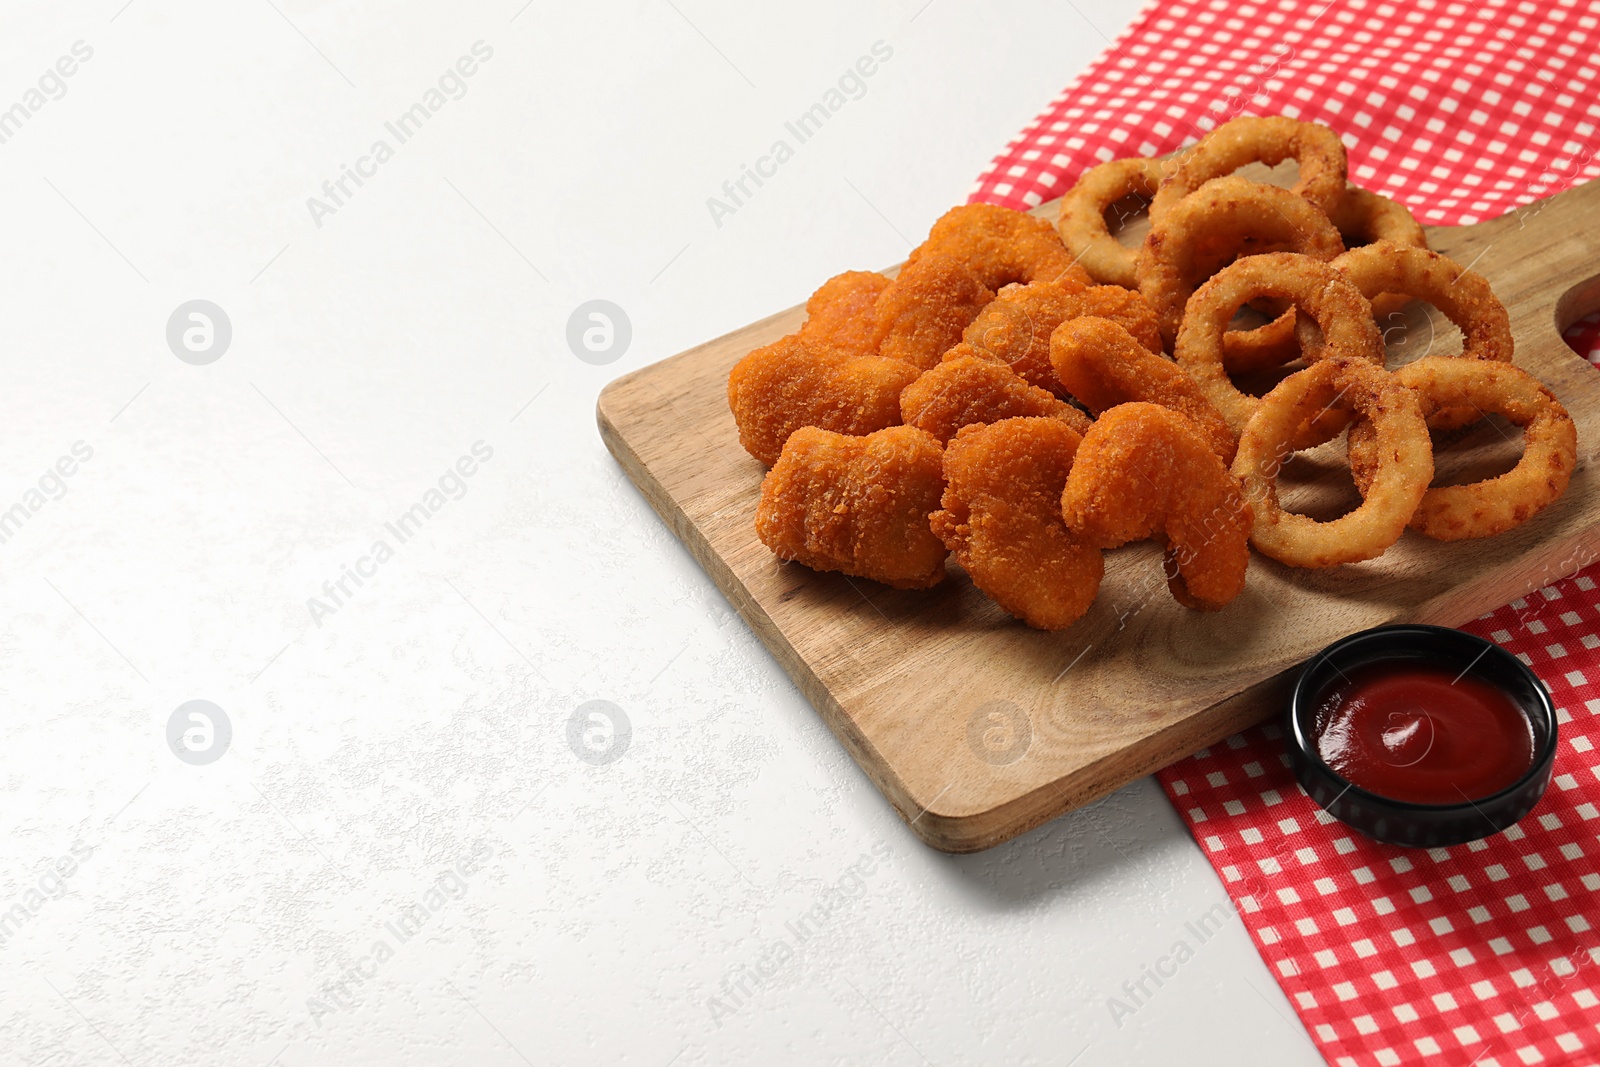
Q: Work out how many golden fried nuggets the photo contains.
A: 10